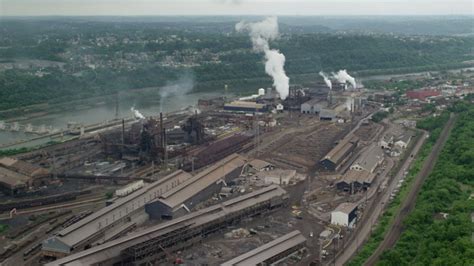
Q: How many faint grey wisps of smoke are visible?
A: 1